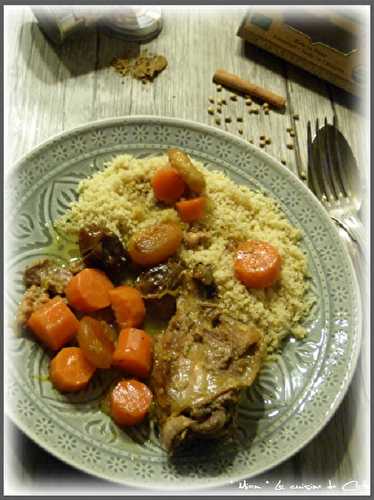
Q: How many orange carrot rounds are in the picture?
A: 9